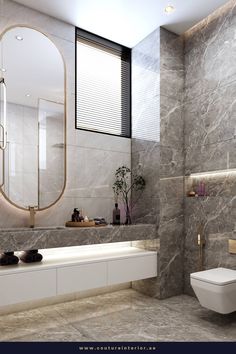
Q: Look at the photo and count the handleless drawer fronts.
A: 3